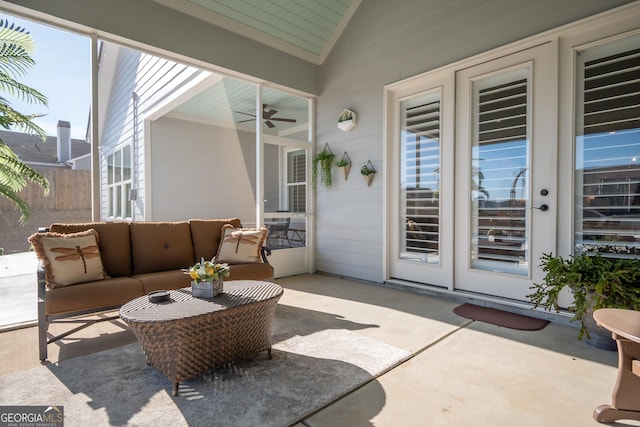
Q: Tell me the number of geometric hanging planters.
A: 4